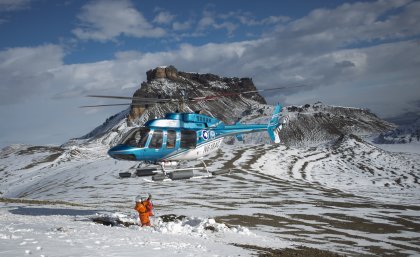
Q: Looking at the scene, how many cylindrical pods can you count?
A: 4